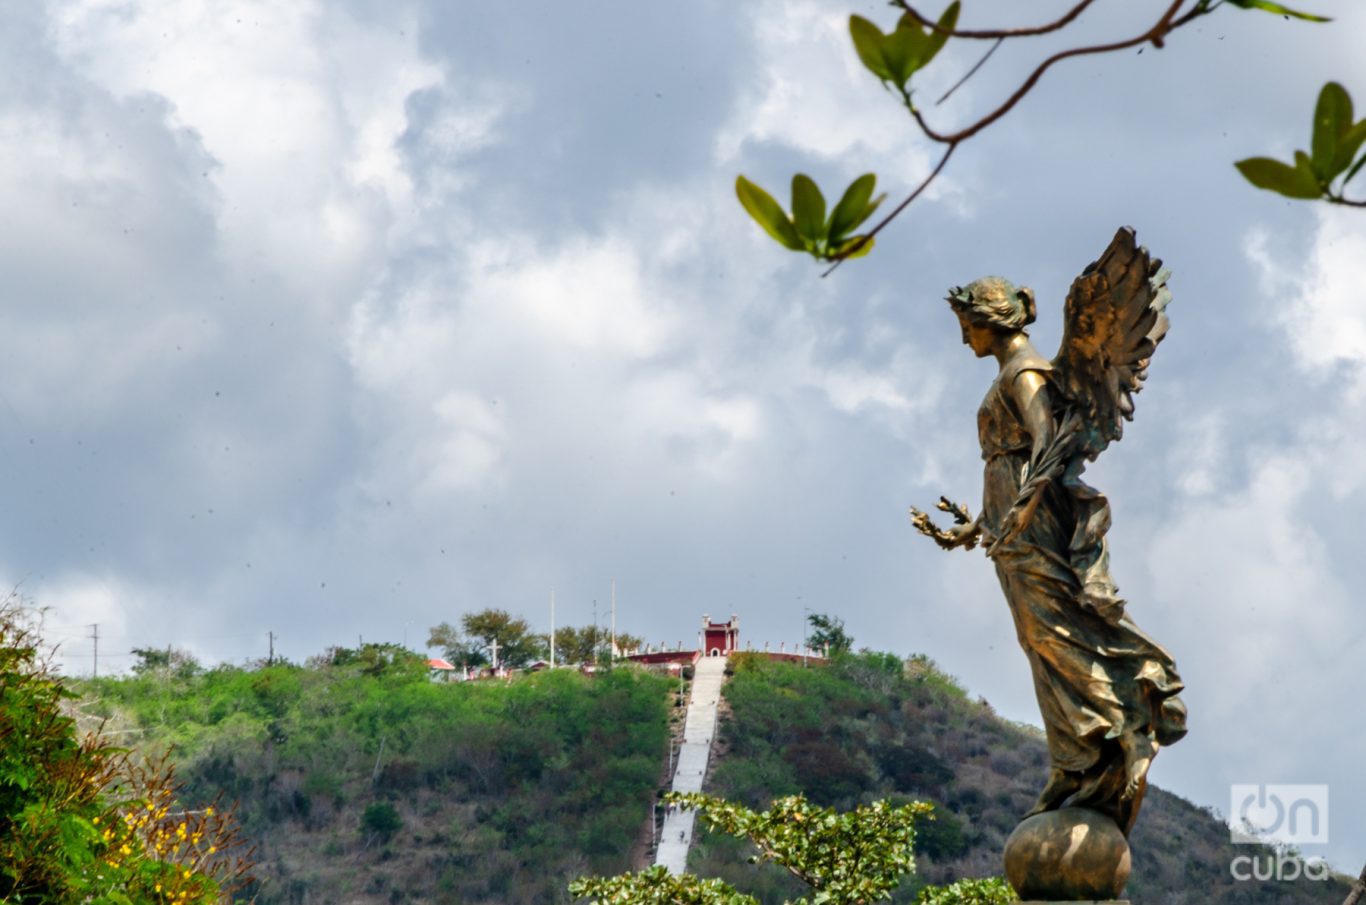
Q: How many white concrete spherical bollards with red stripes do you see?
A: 0